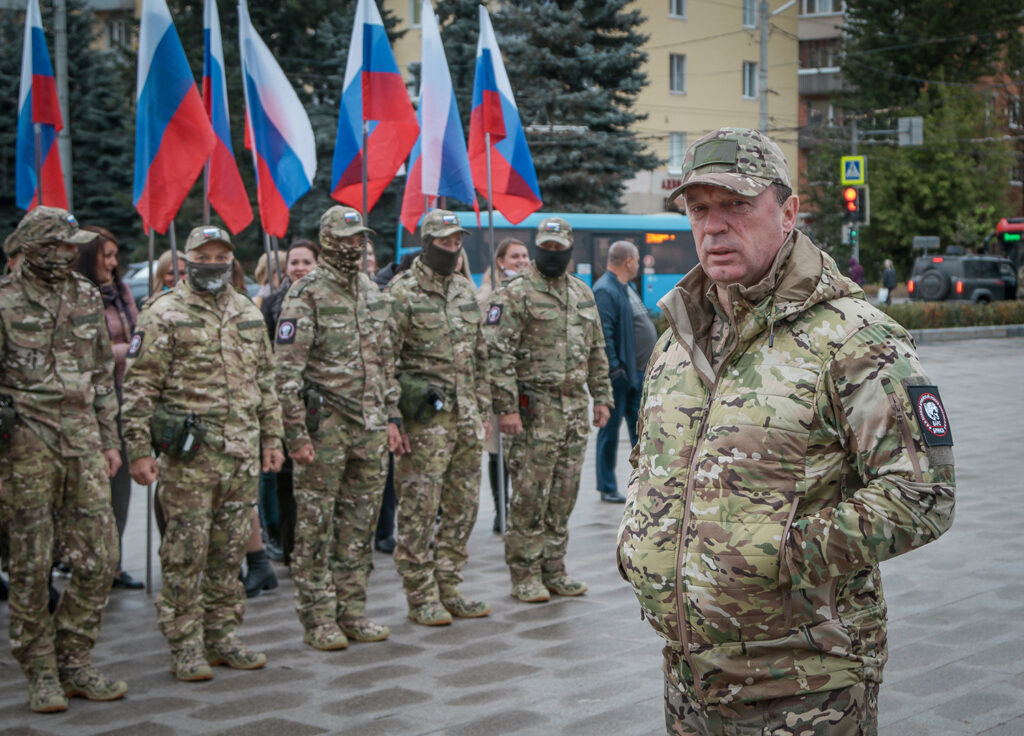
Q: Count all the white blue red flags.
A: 7